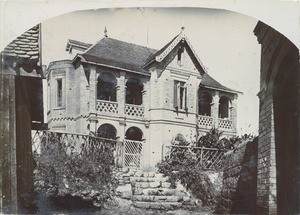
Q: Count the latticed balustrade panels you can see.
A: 4